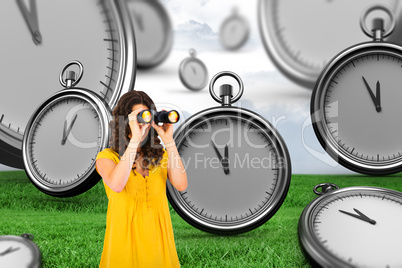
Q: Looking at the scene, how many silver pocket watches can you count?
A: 10